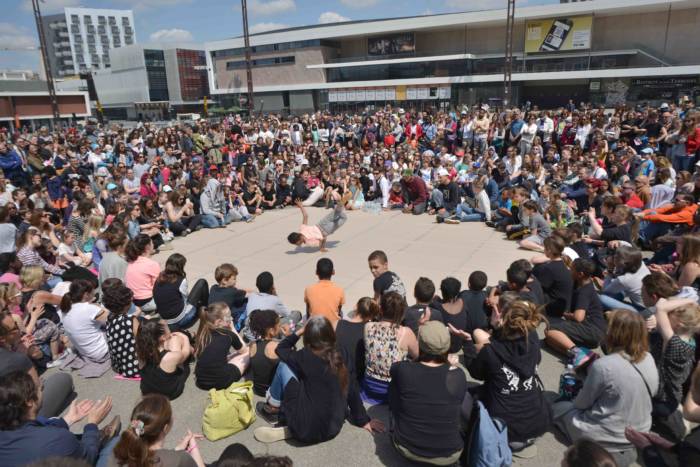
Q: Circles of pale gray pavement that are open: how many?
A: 1